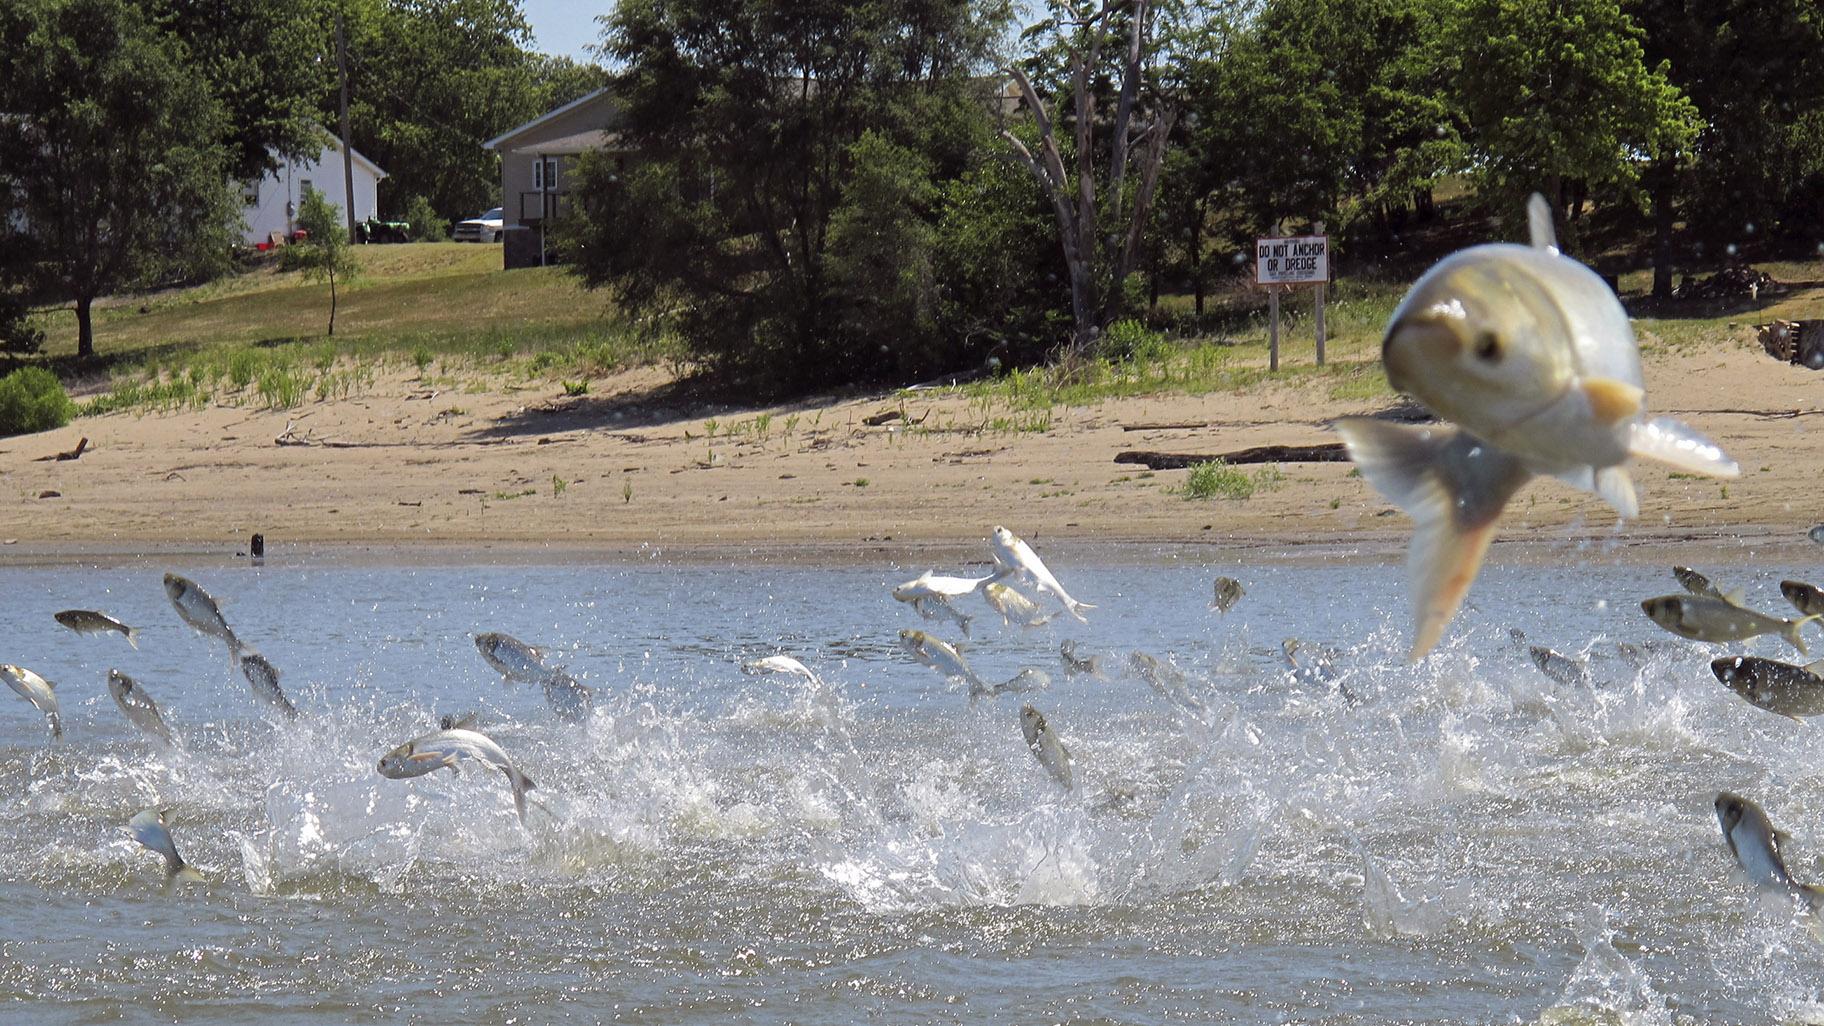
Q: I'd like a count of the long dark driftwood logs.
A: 1